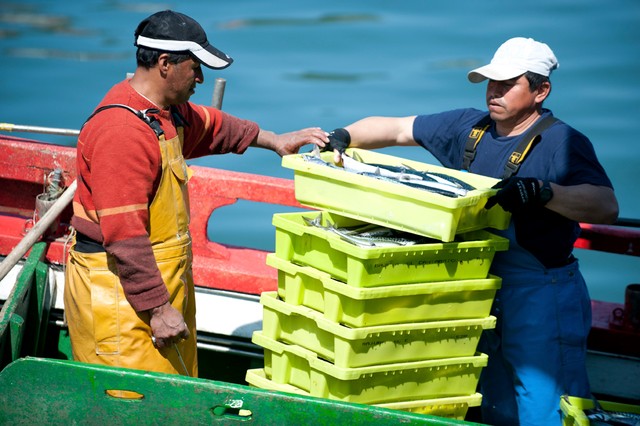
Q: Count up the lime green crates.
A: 7